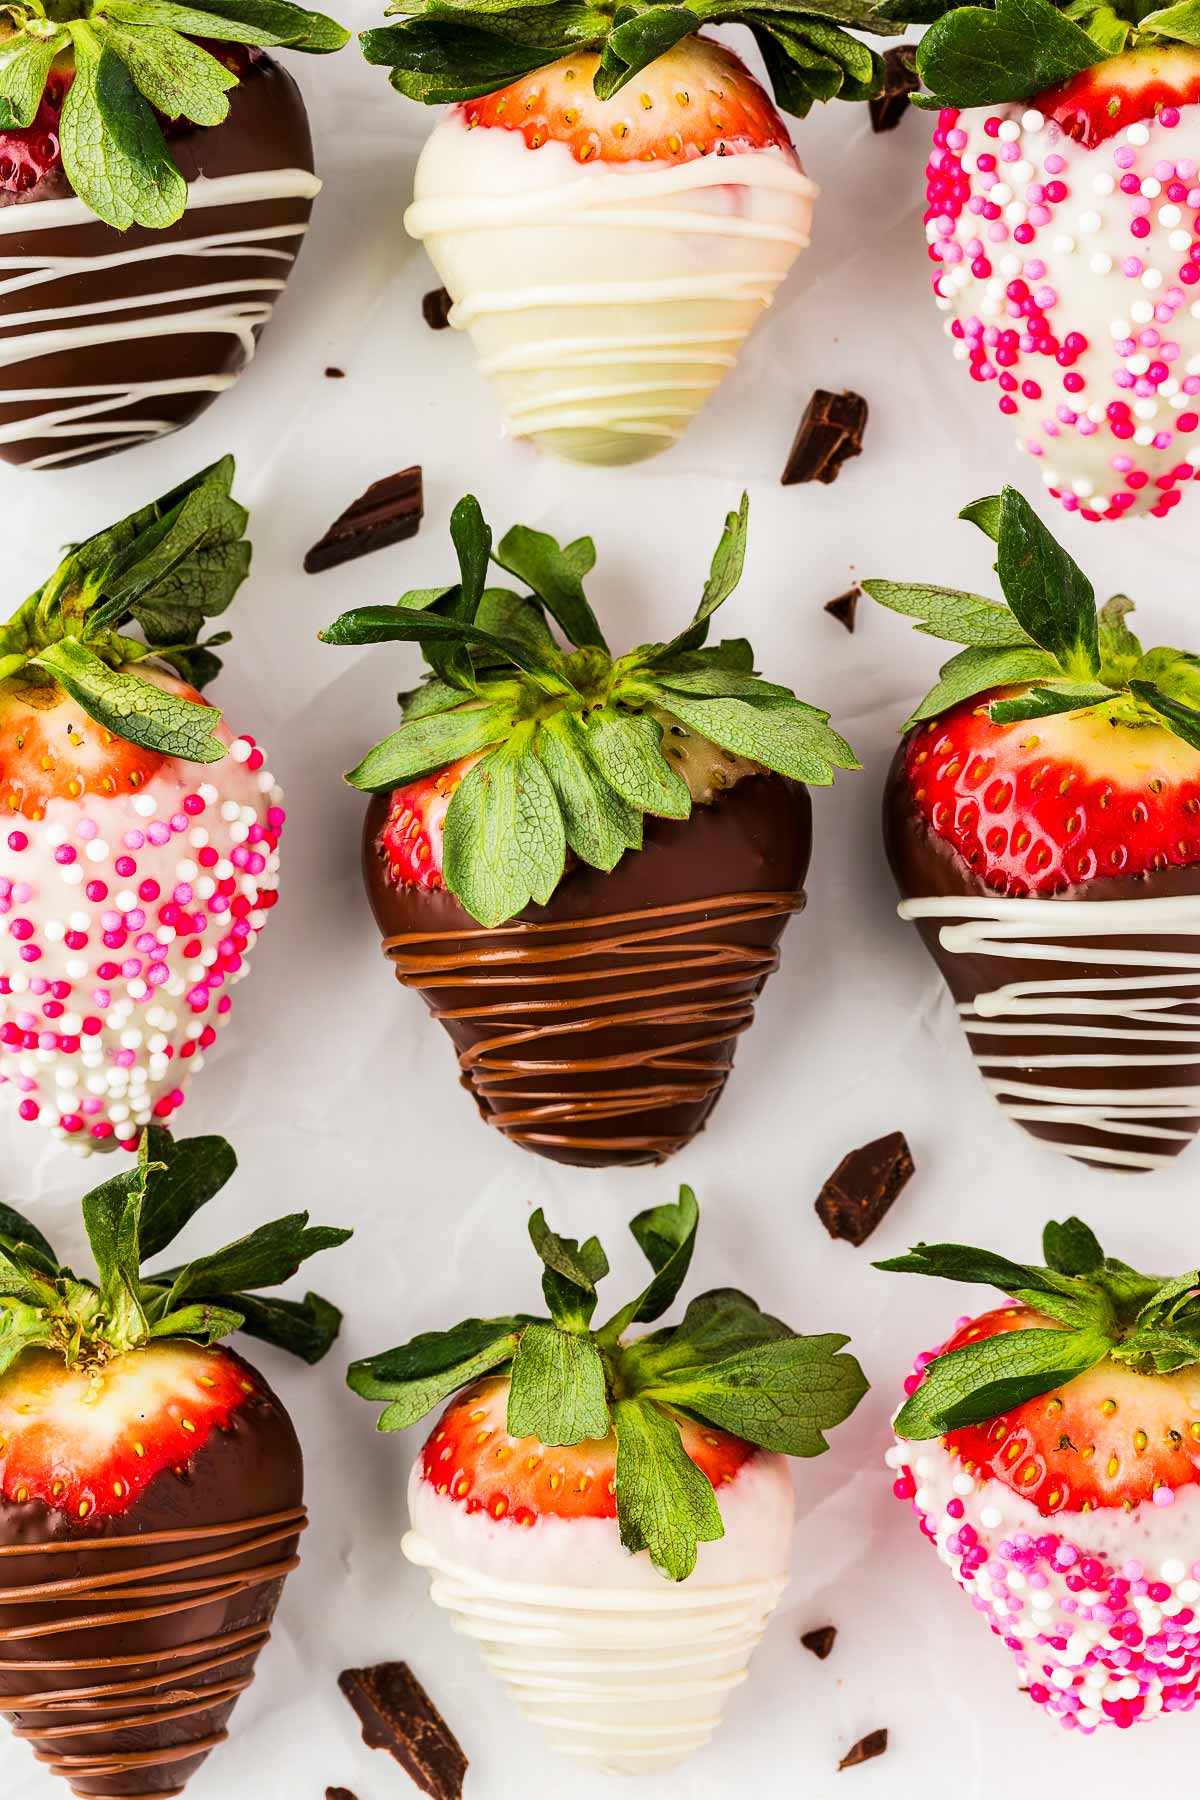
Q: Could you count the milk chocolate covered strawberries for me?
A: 4